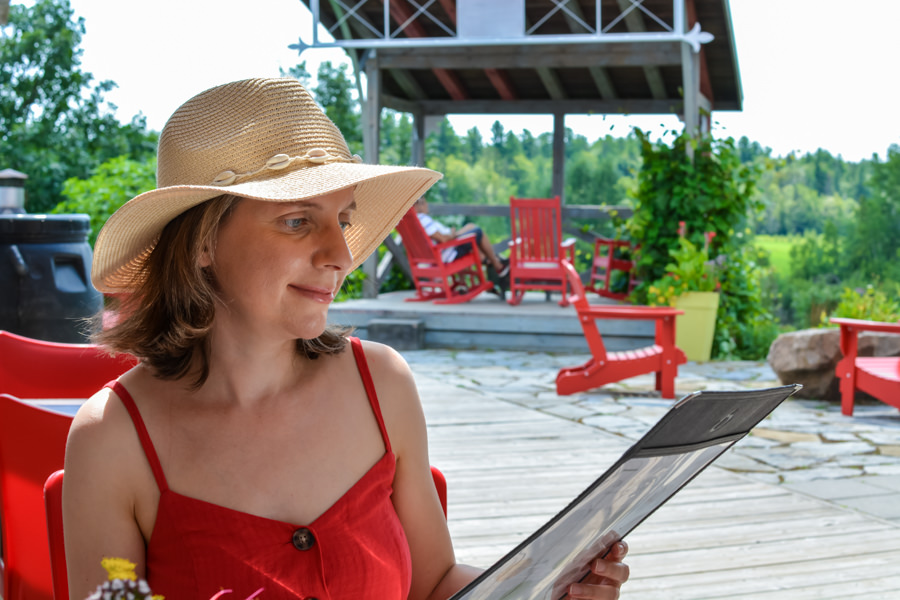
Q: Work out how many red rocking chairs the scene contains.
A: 3